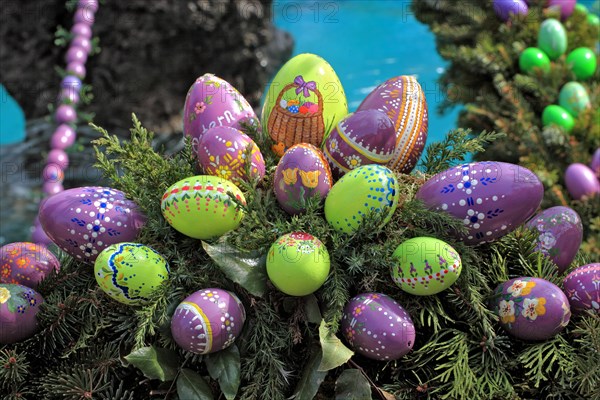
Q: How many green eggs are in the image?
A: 11